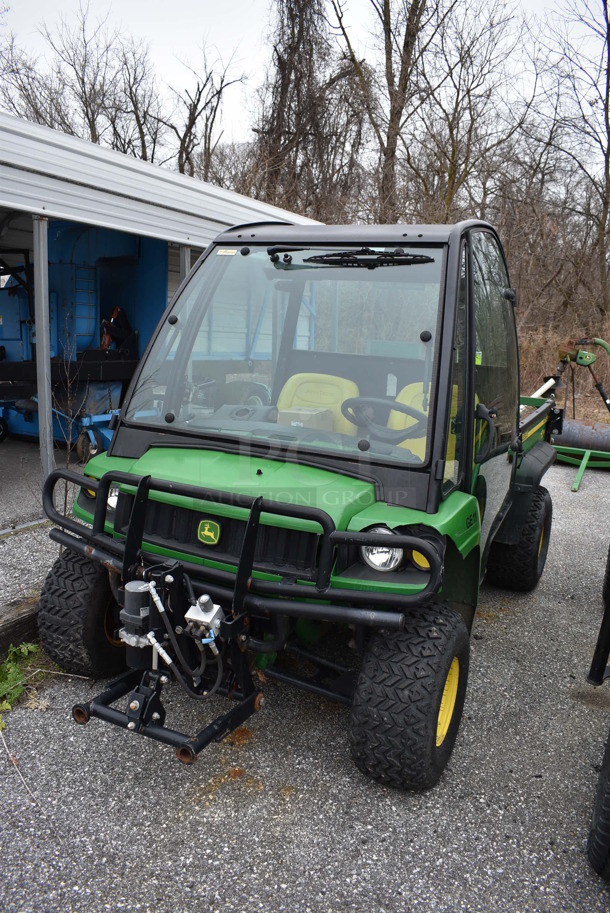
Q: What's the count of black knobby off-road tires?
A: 3